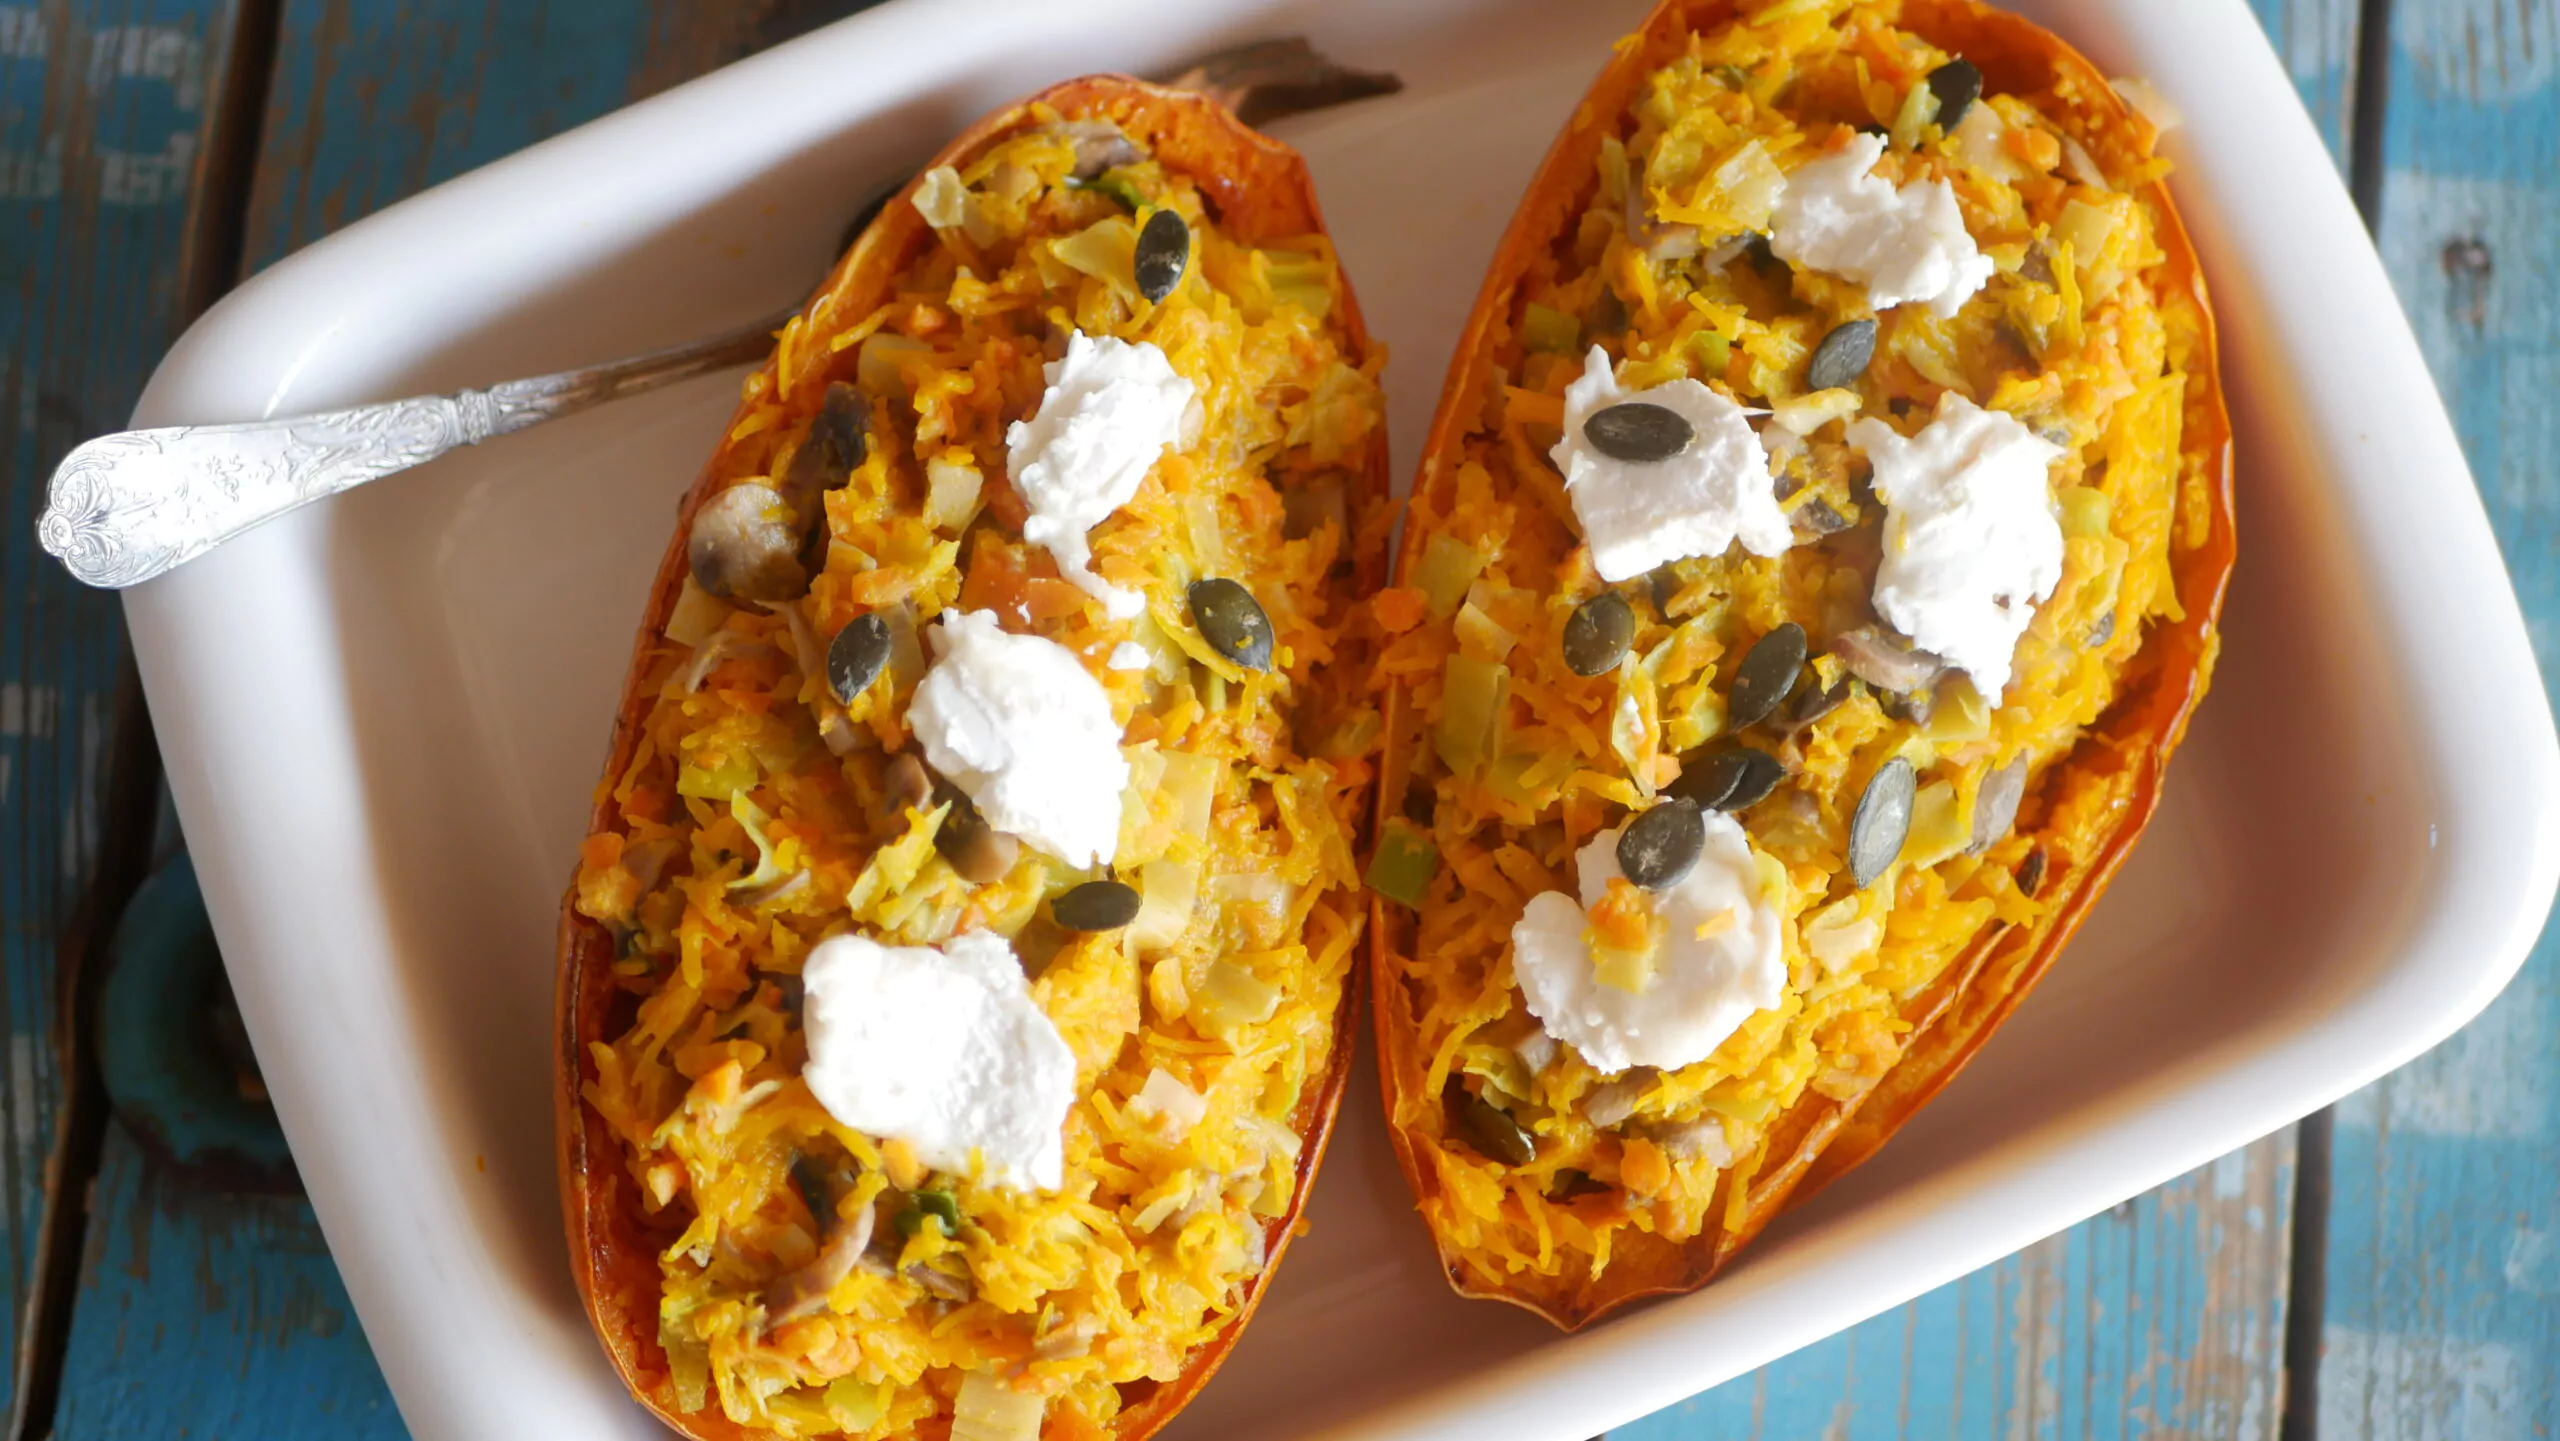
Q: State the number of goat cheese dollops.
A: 7